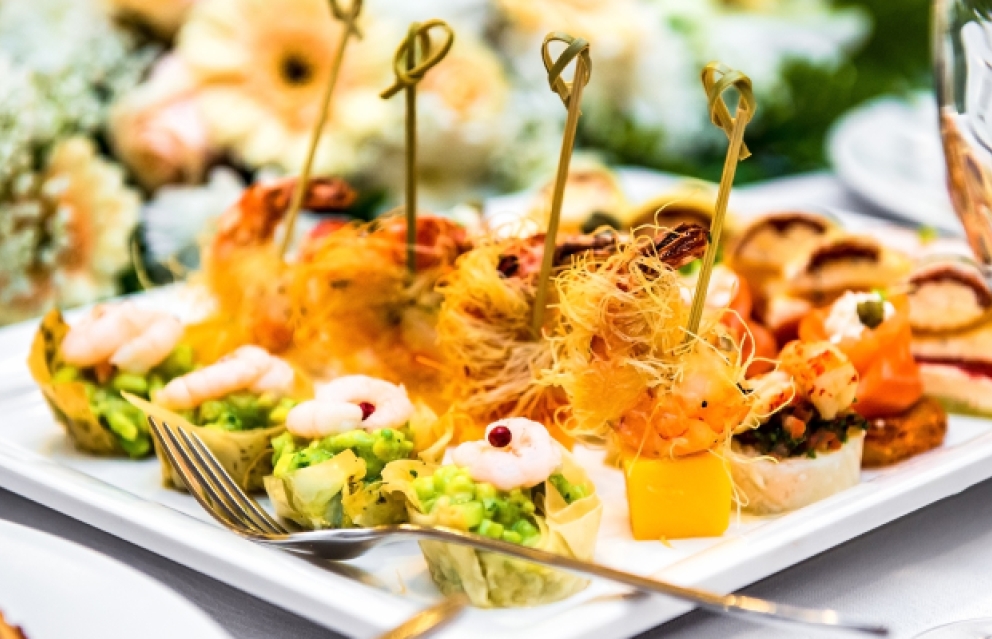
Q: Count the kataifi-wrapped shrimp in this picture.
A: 4